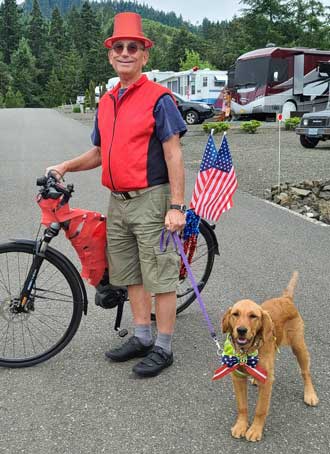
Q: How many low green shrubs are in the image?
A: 3